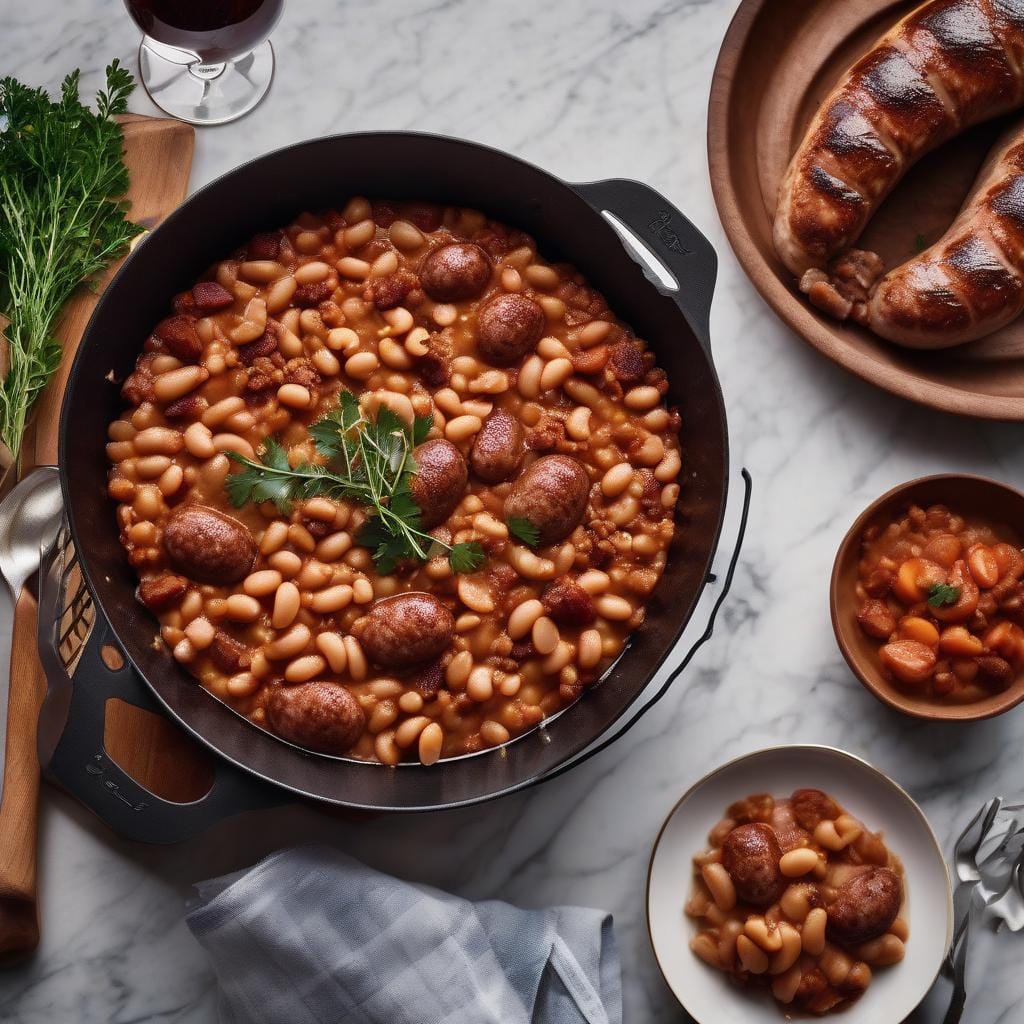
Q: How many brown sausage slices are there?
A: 10